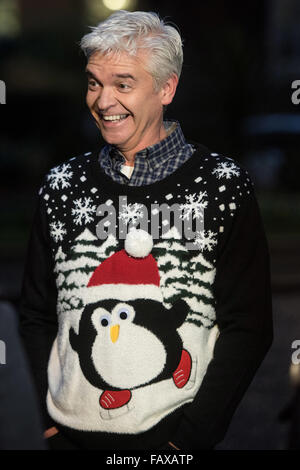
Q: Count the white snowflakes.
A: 7